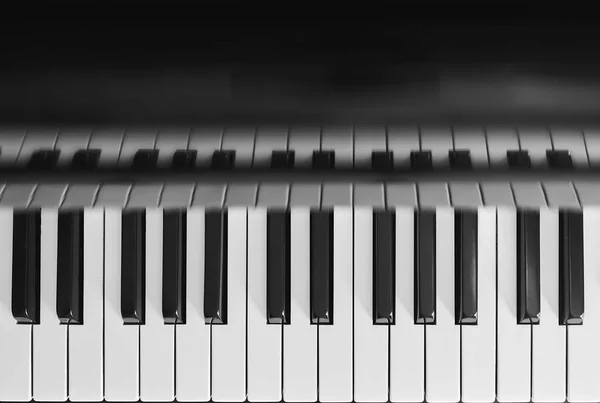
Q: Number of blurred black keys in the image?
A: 12